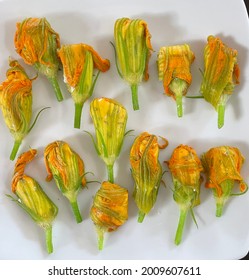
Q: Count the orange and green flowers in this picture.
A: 13